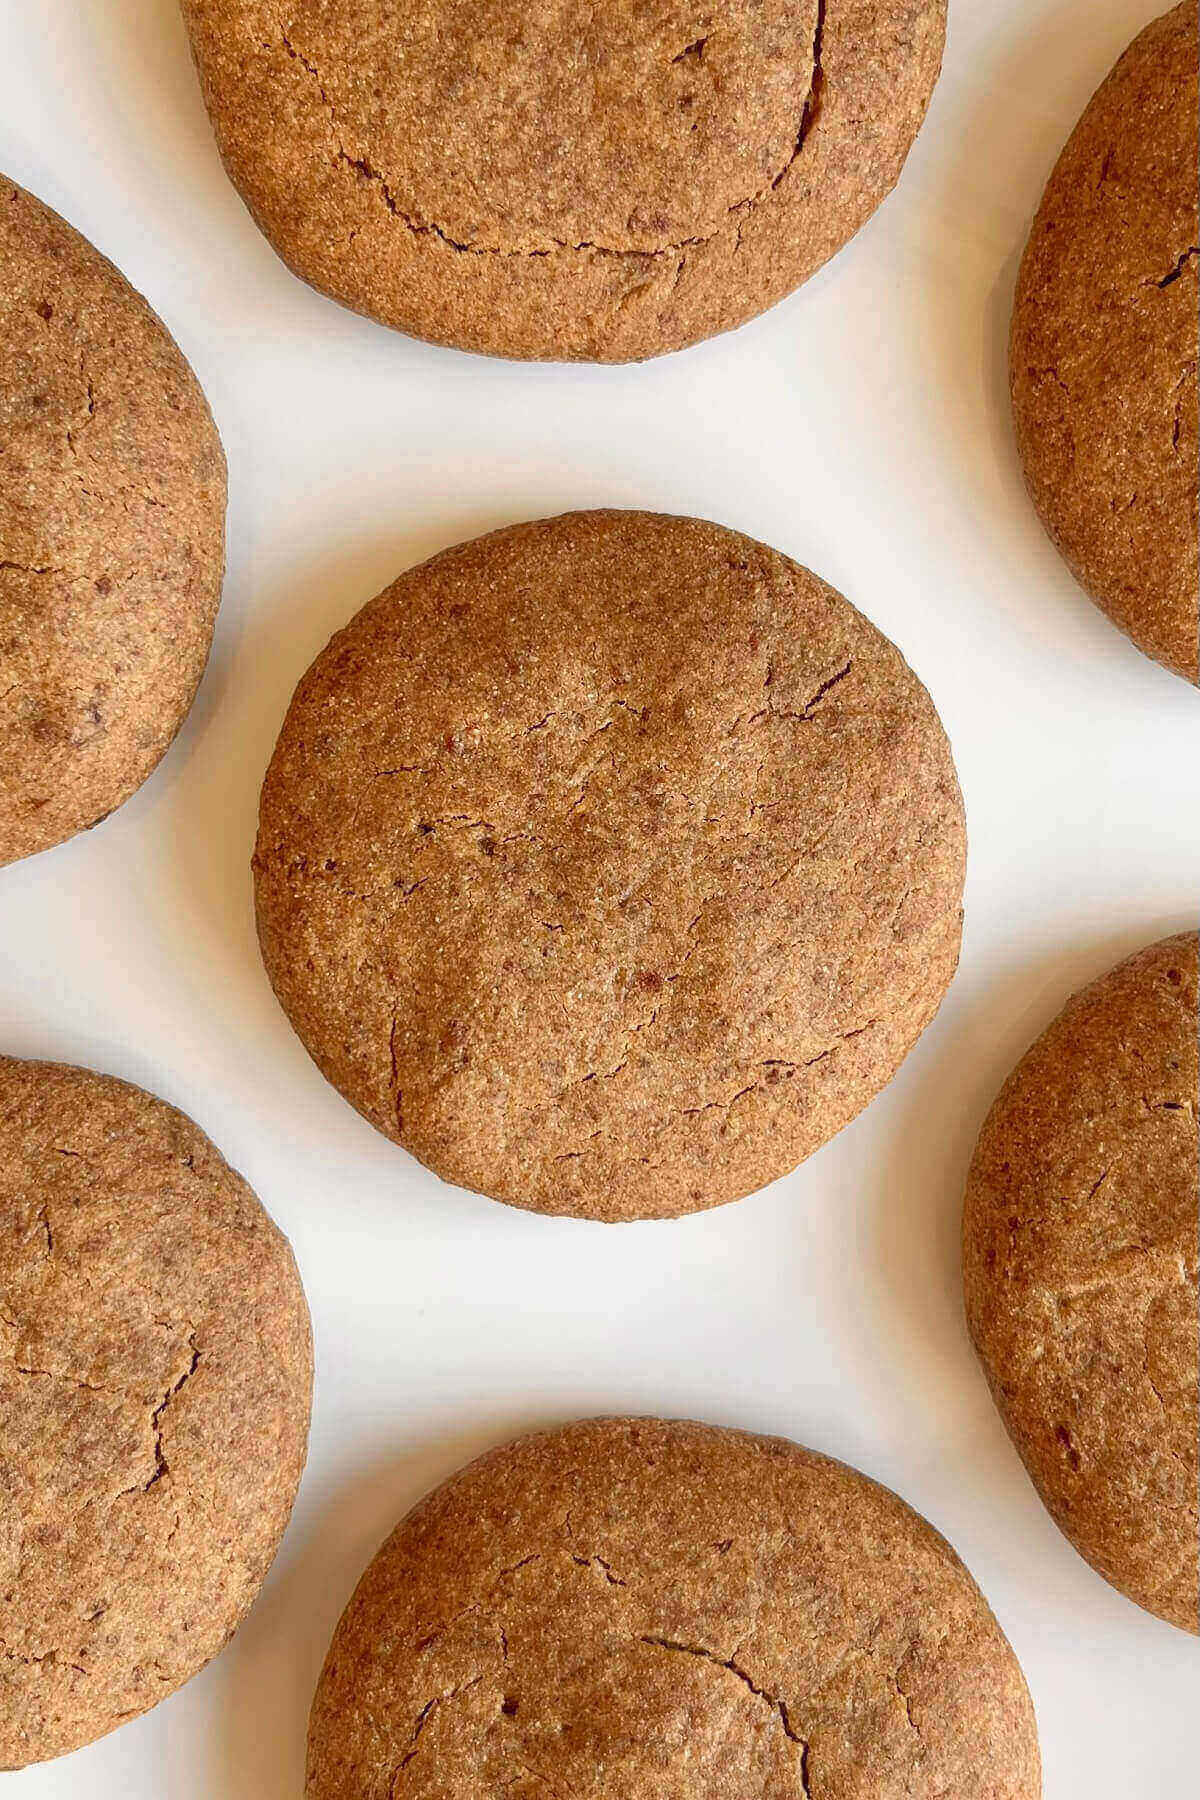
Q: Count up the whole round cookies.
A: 1